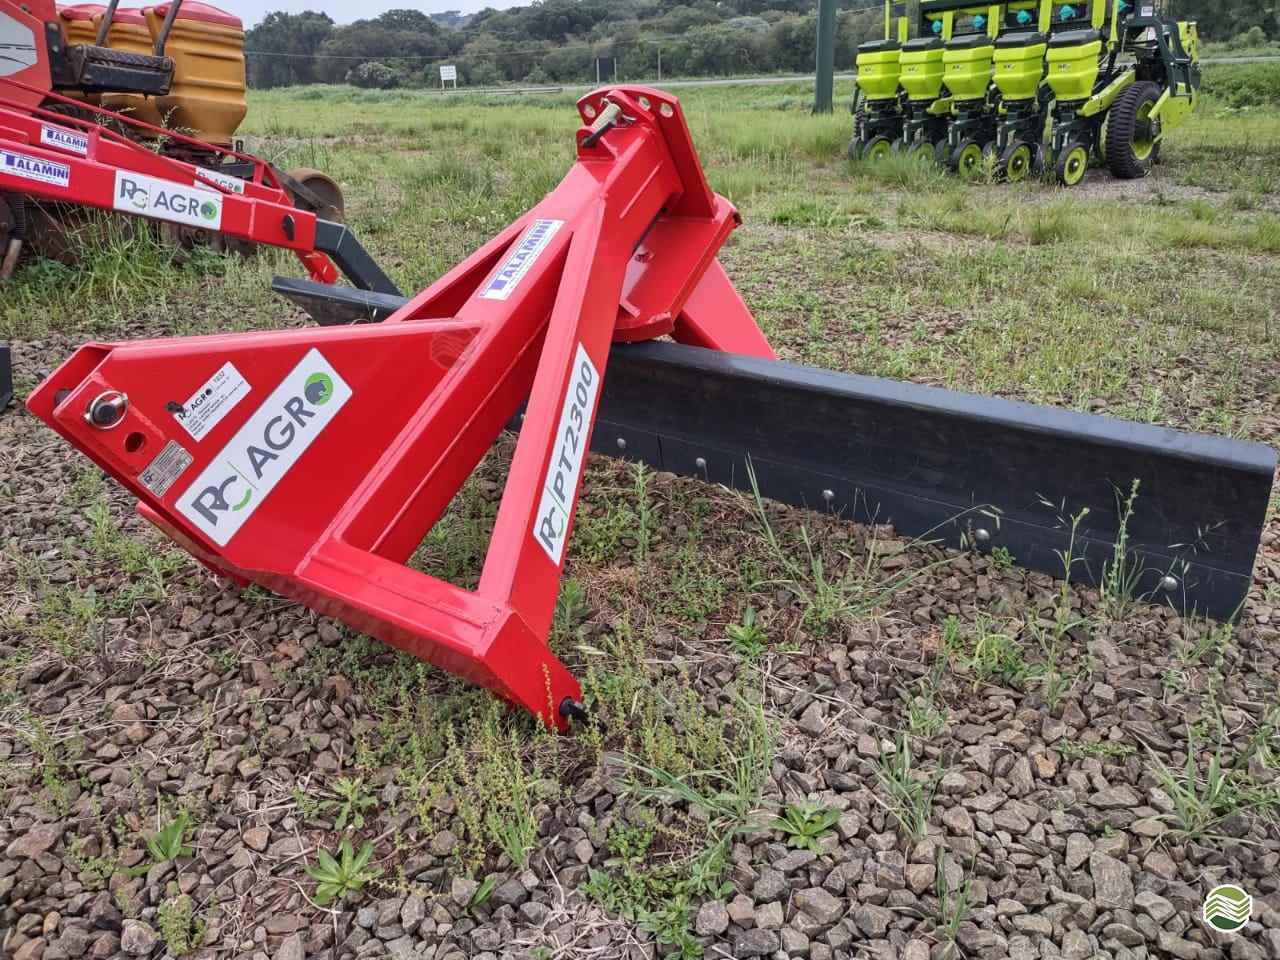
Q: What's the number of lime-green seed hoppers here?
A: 5